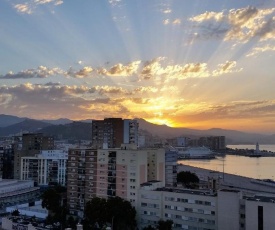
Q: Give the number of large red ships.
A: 0